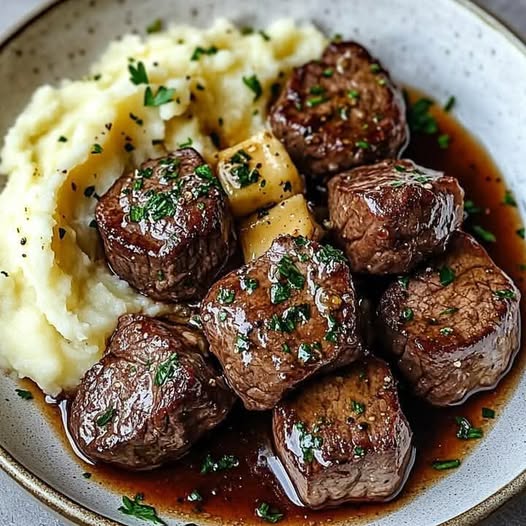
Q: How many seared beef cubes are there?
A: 7